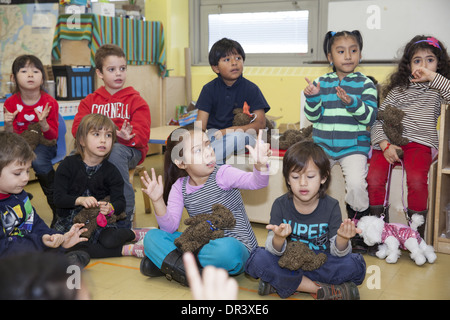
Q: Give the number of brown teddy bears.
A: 7